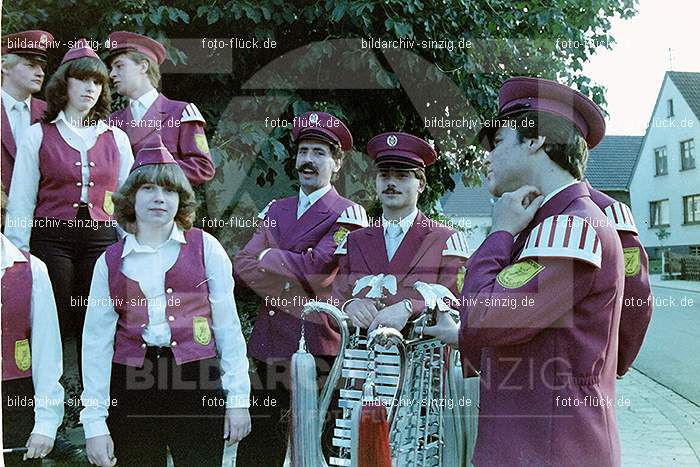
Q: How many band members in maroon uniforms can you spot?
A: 9